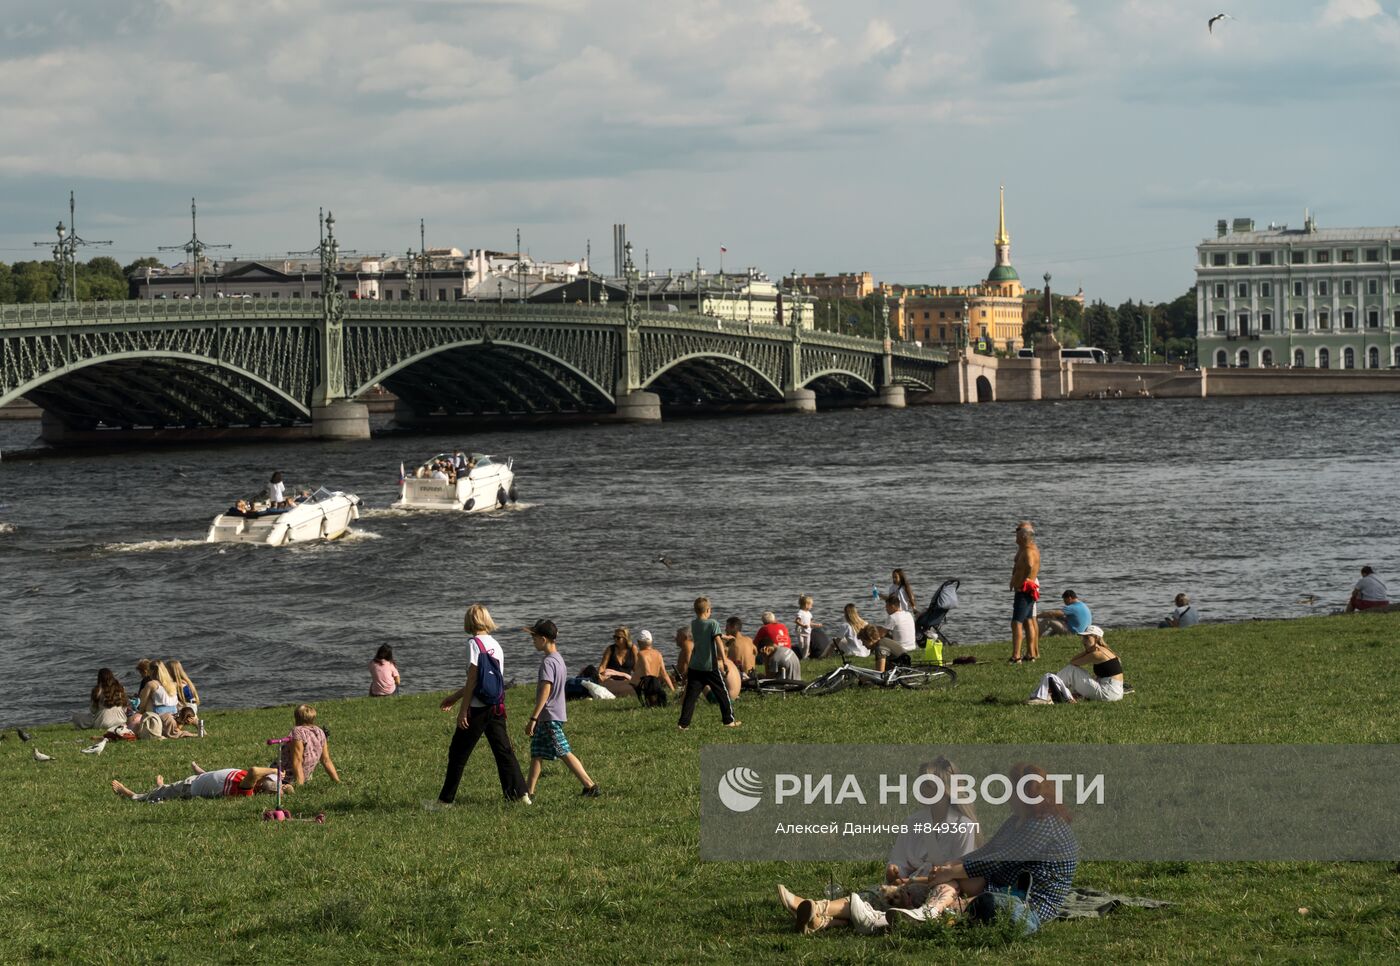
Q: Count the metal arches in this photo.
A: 5